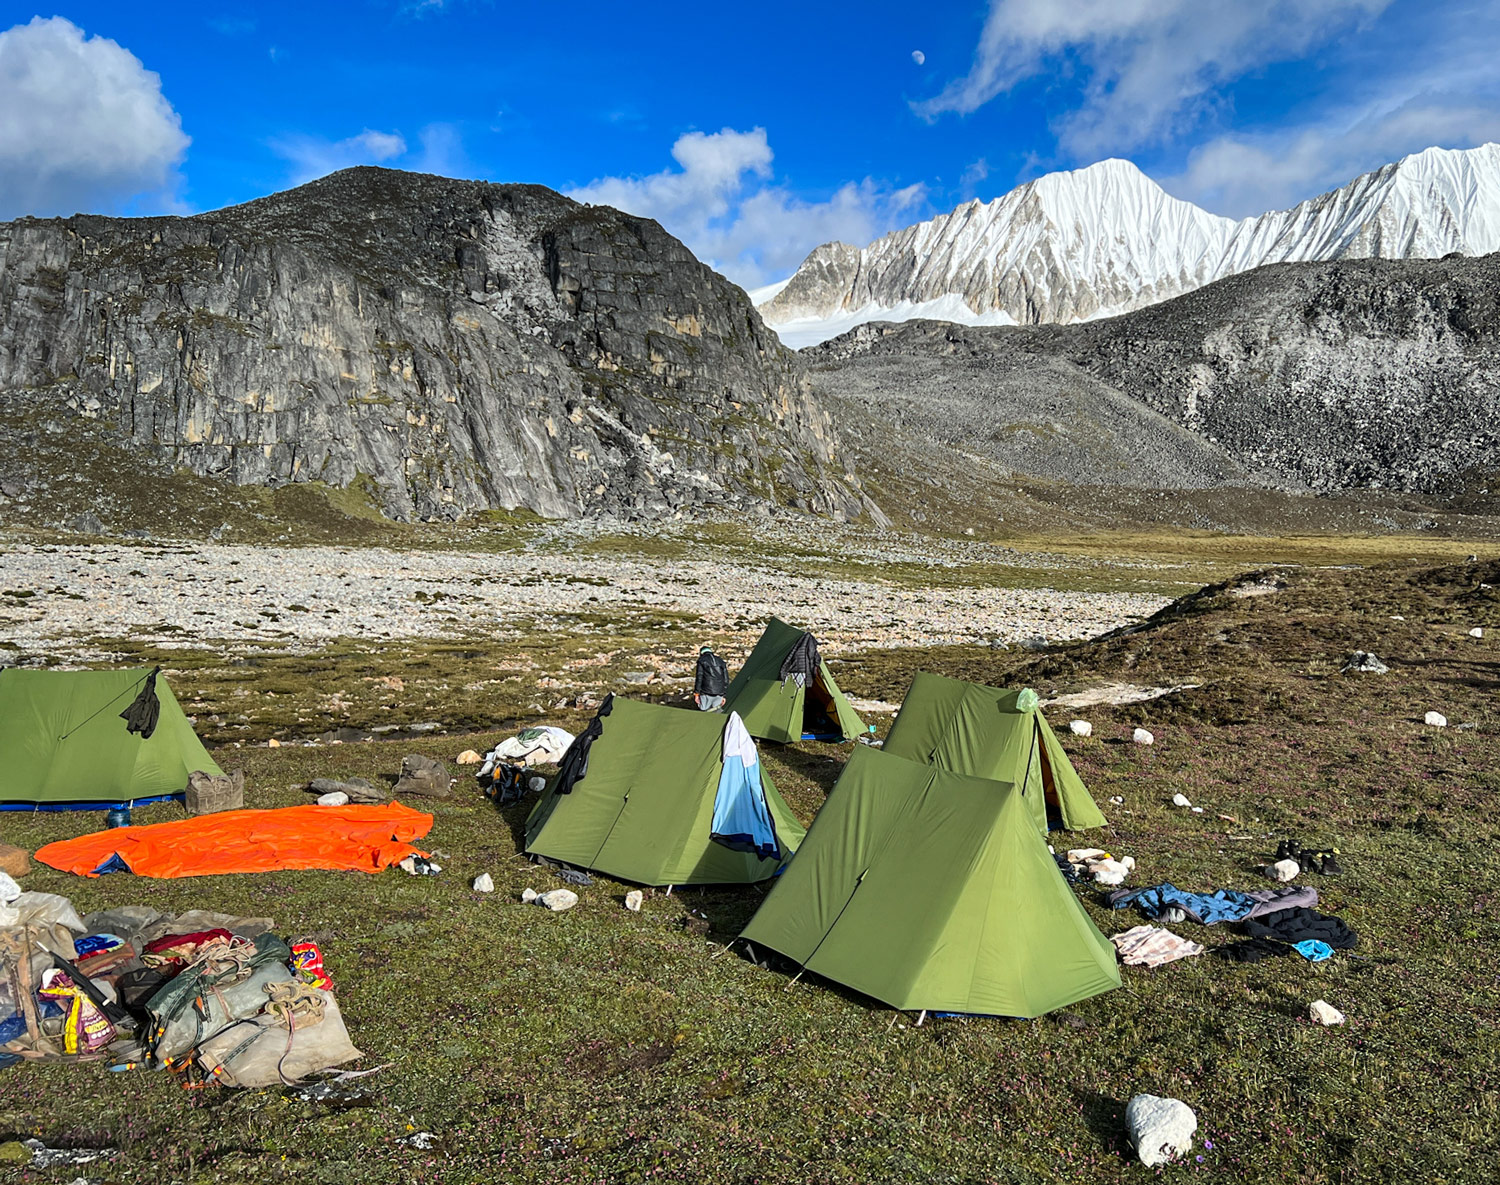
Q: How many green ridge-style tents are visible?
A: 5